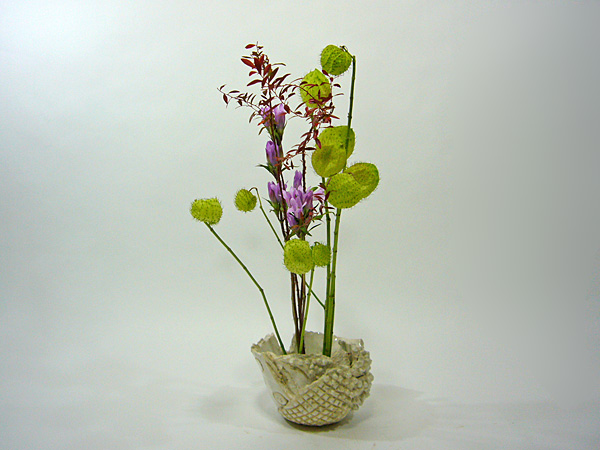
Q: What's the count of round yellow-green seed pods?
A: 10